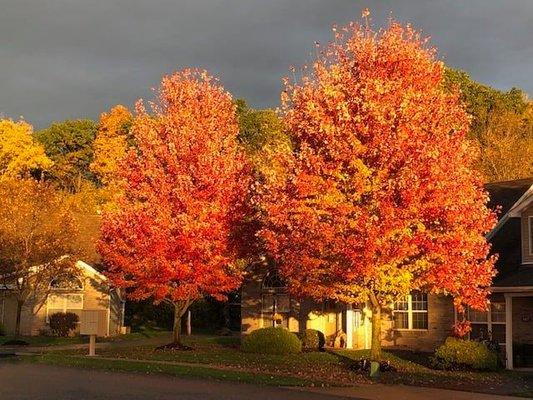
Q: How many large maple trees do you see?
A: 2